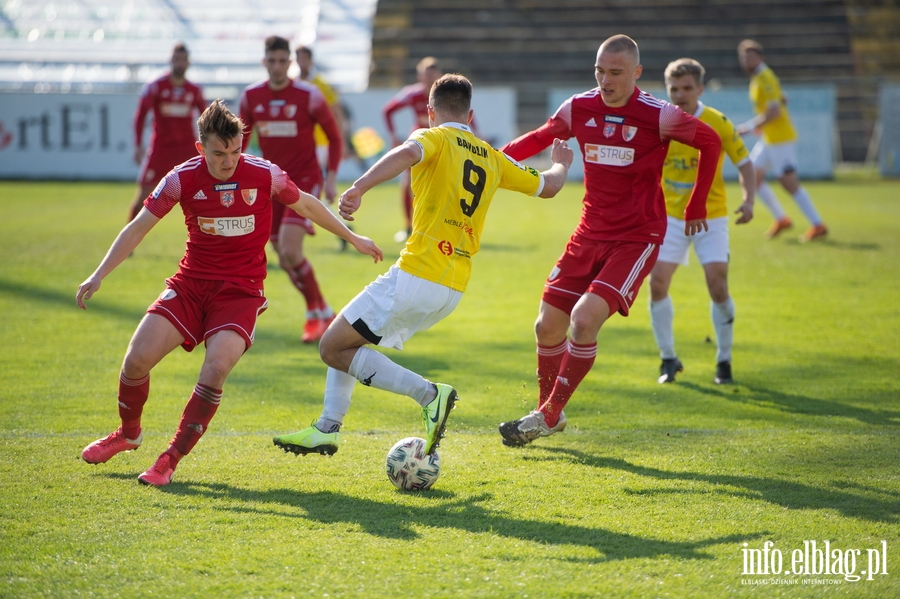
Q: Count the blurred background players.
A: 6